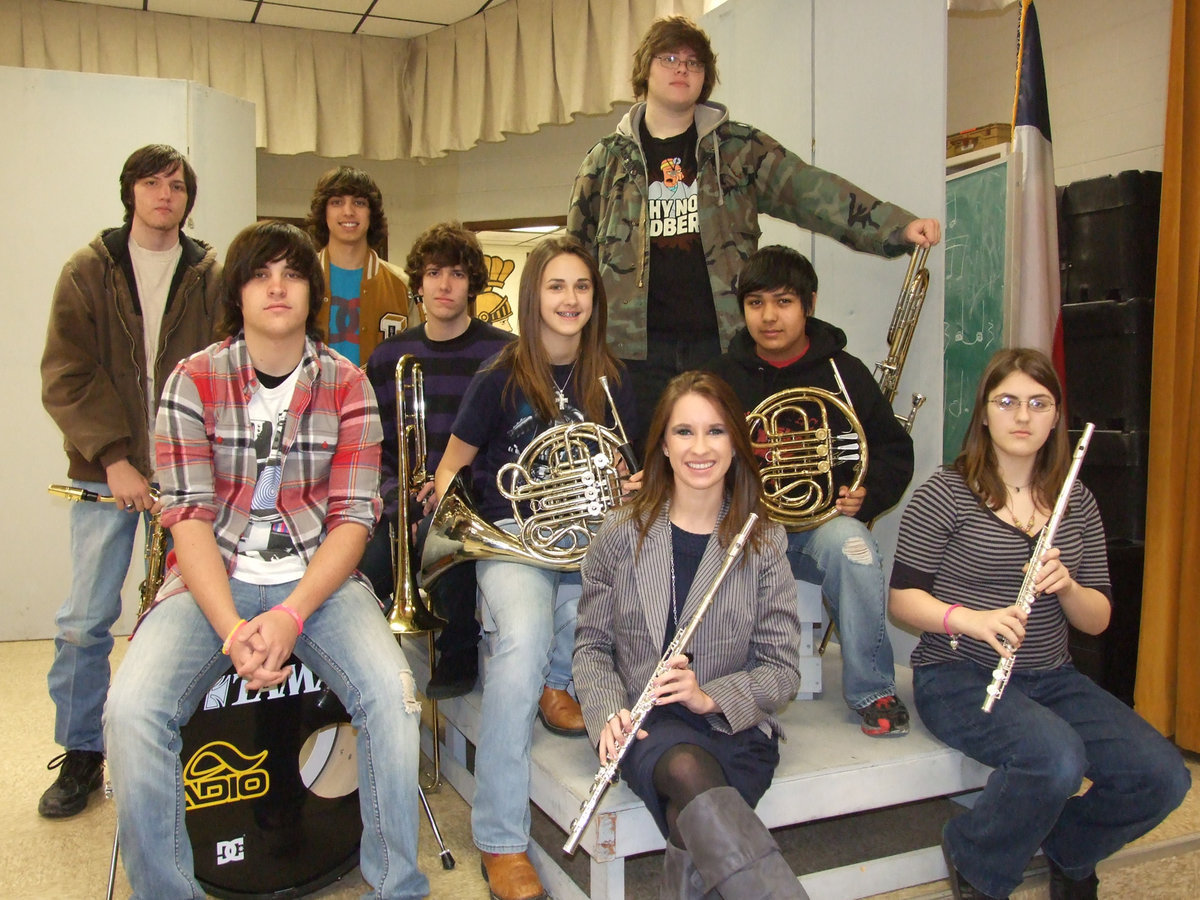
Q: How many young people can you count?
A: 9